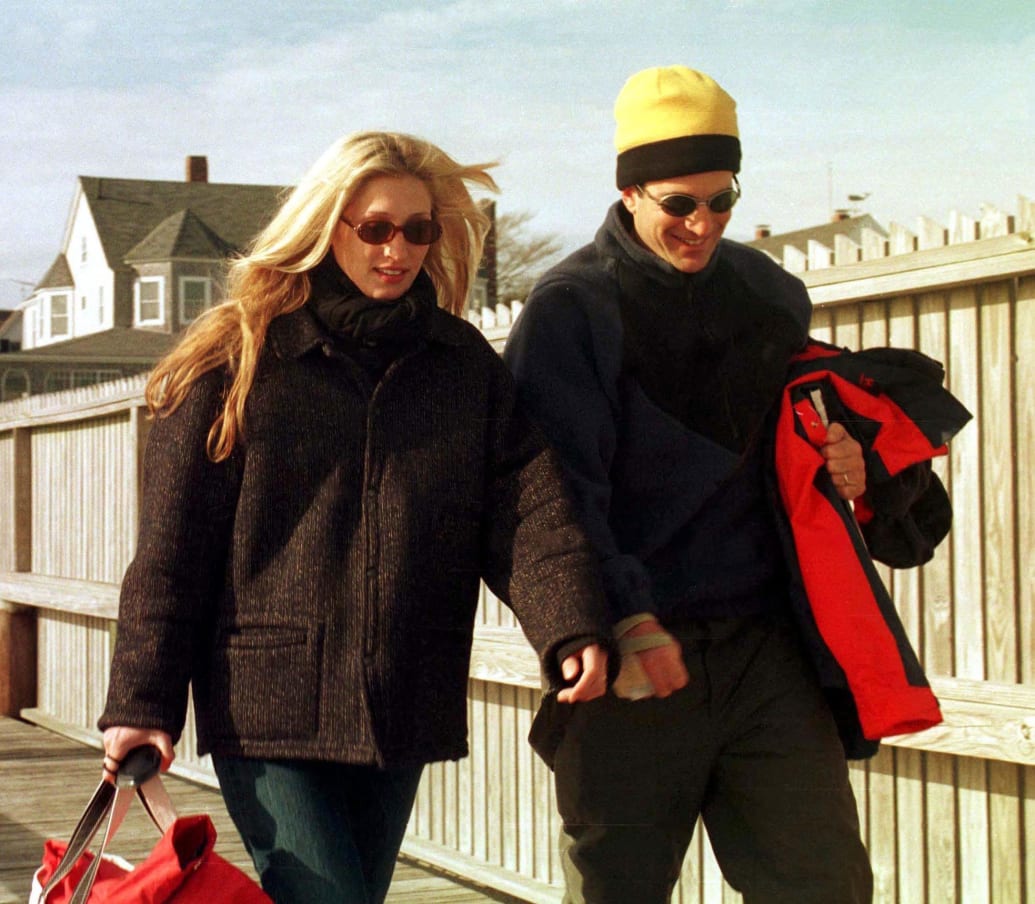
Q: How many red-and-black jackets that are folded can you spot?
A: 1